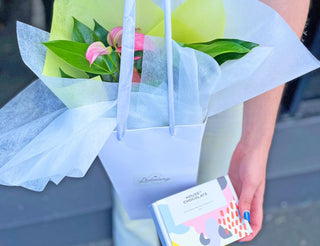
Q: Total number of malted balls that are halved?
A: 0